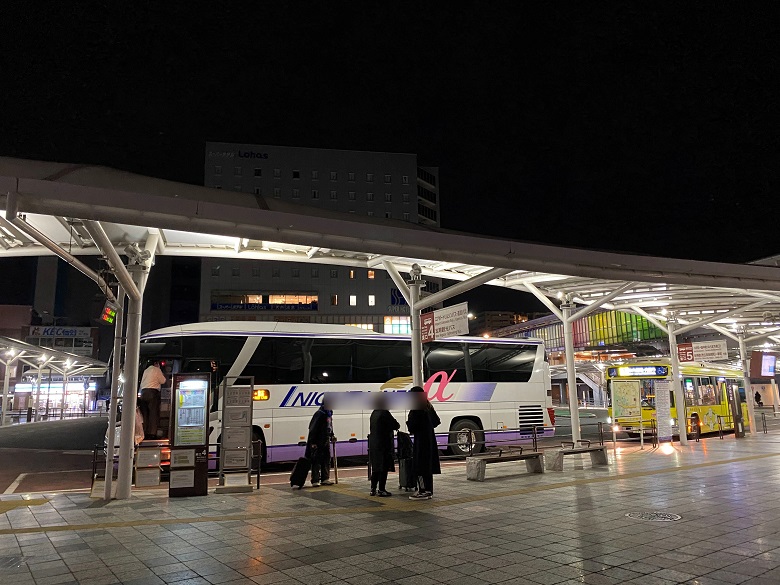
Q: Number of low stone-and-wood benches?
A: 2